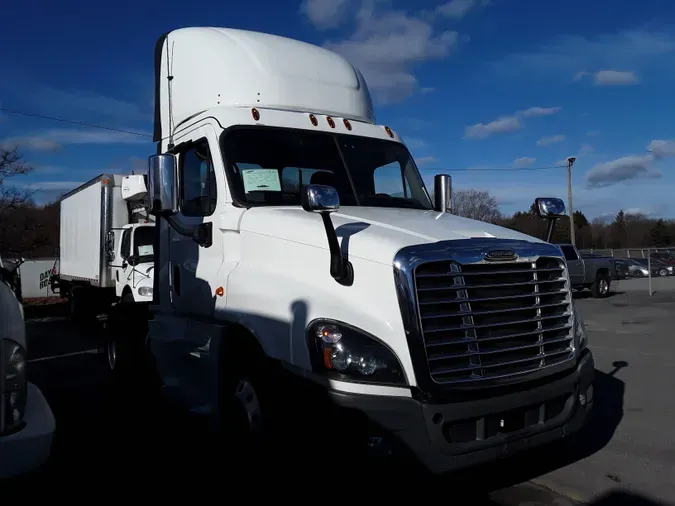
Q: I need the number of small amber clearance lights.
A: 5